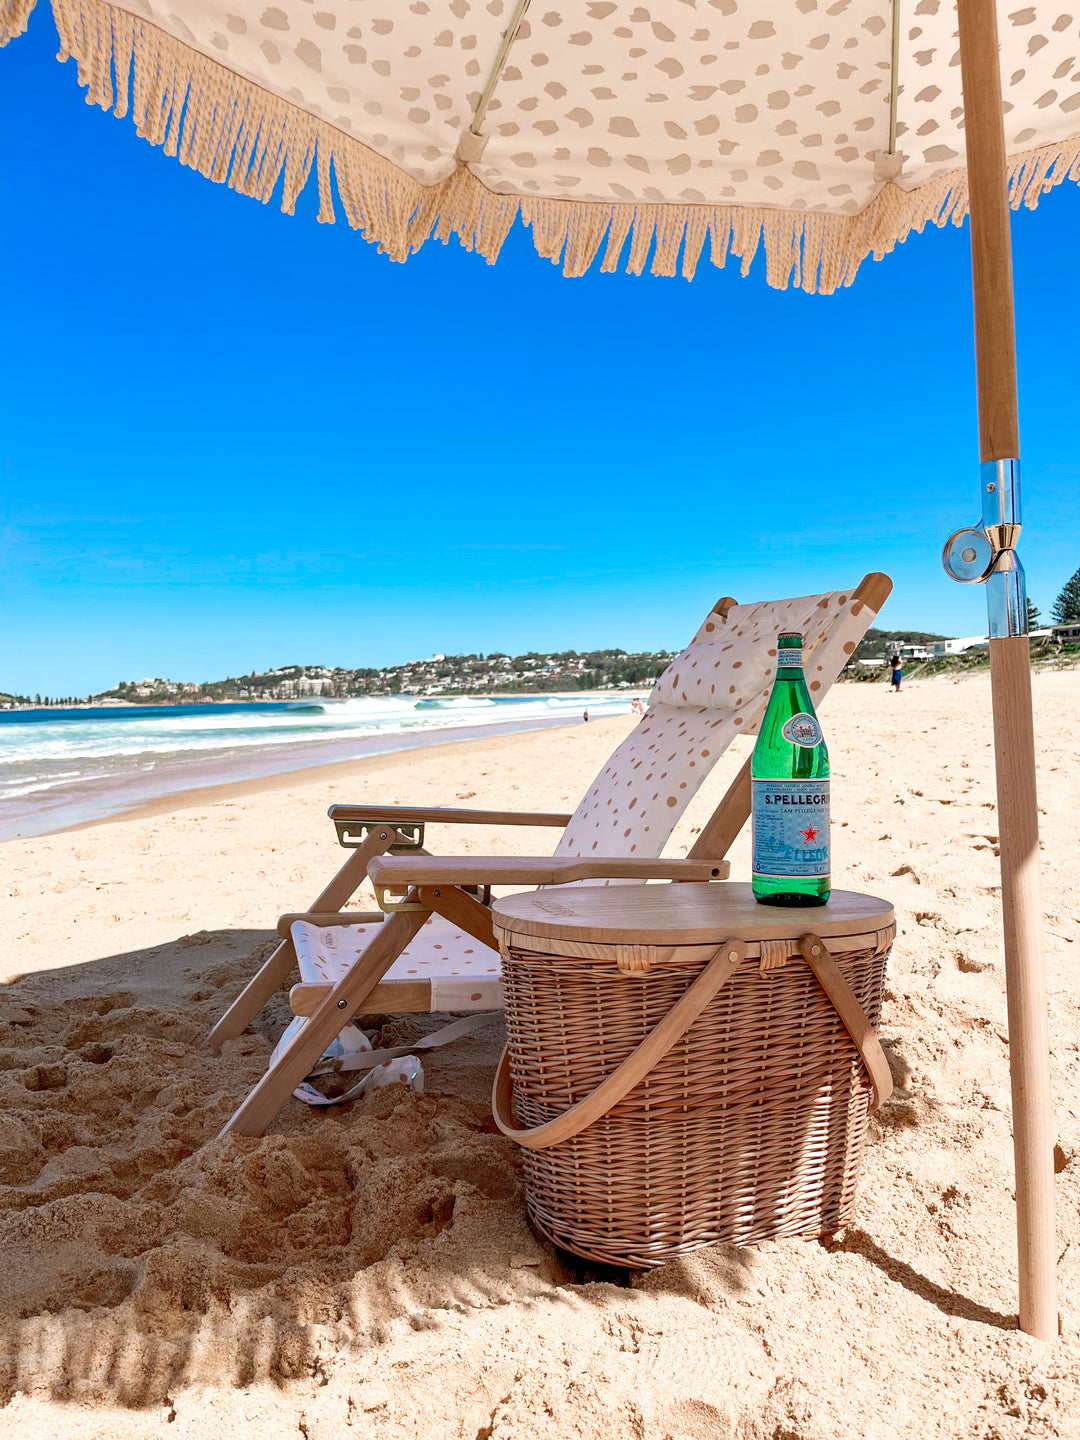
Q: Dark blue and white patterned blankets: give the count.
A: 0